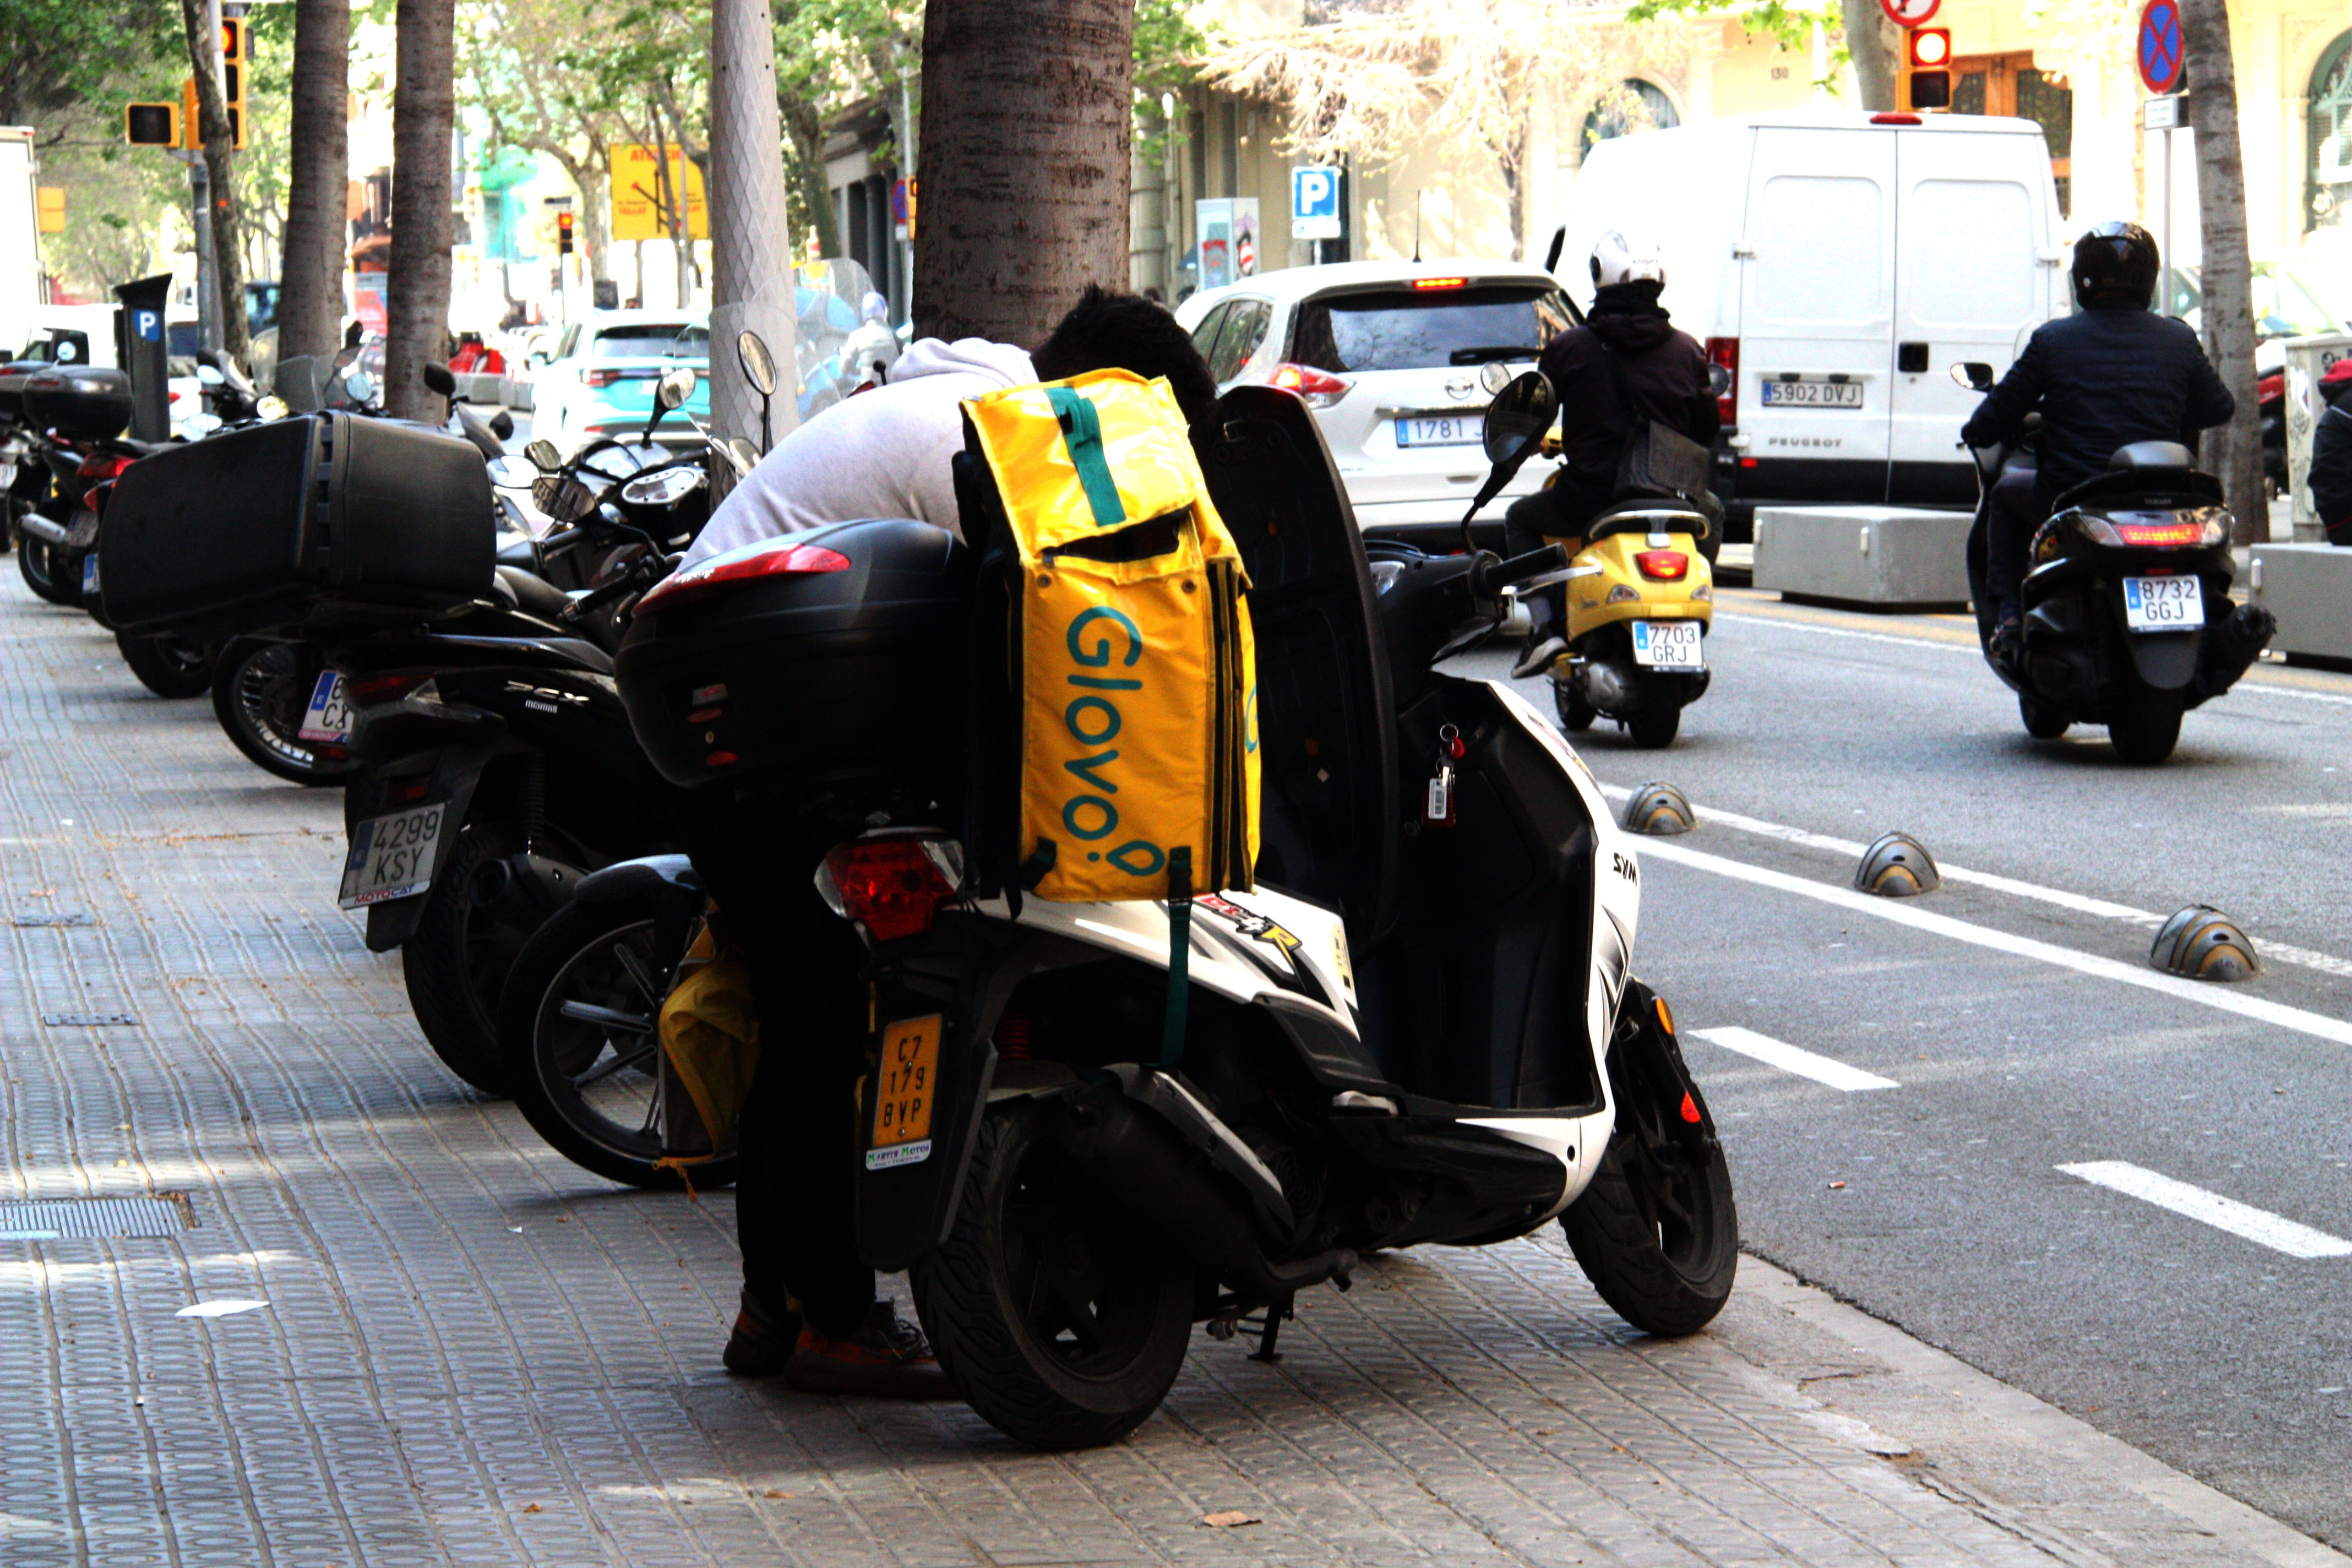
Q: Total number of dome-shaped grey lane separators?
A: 3